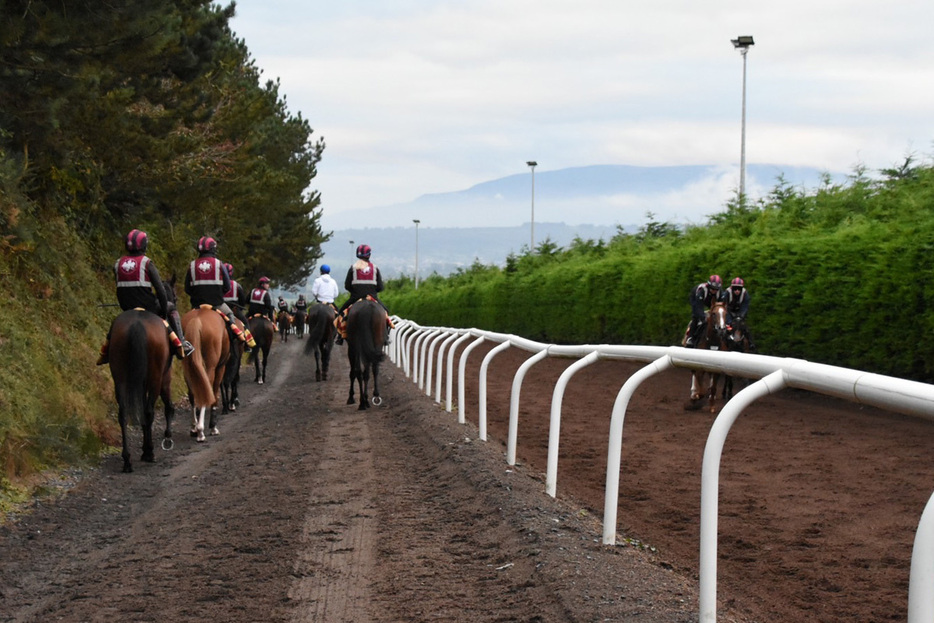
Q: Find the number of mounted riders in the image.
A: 11